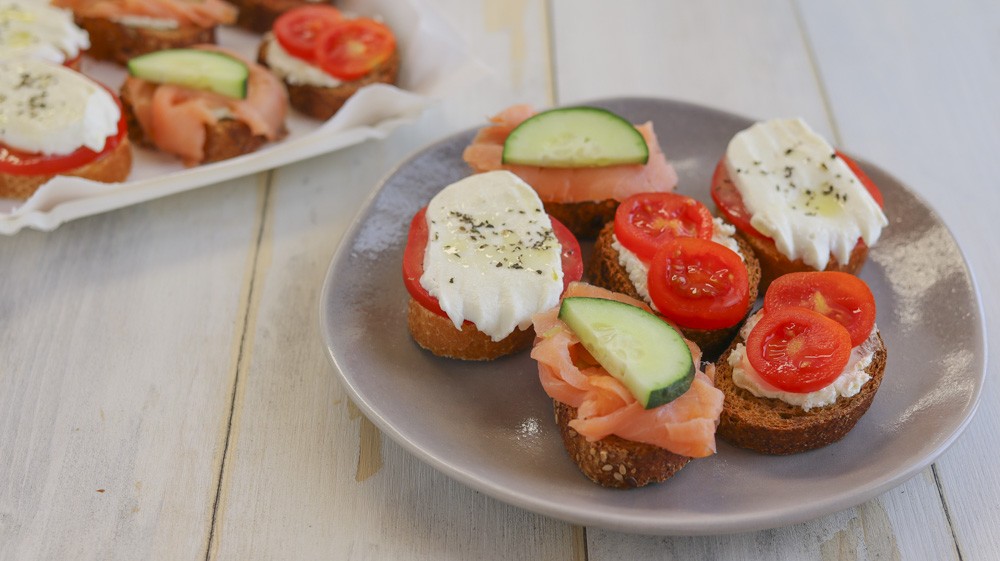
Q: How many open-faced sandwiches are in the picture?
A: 12